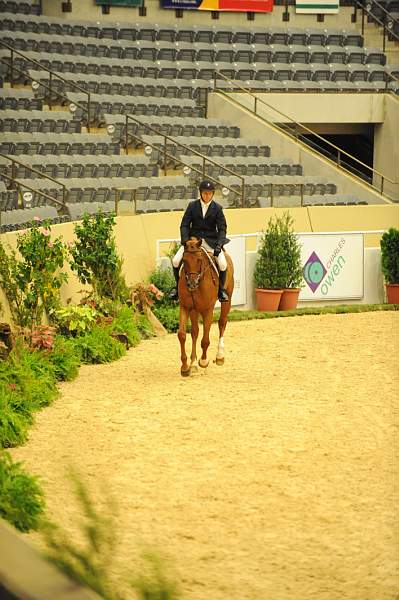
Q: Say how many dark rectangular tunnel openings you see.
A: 1